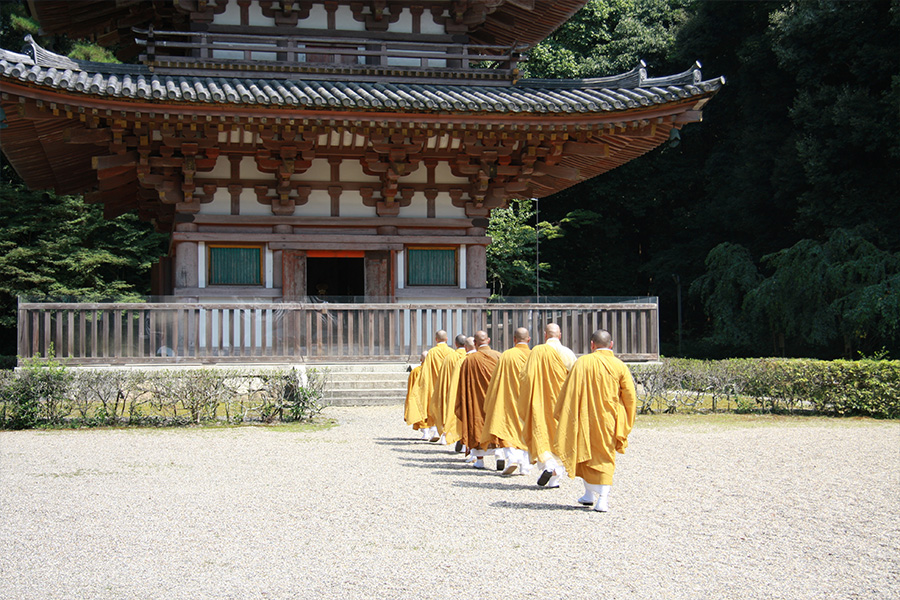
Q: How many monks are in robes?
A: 8